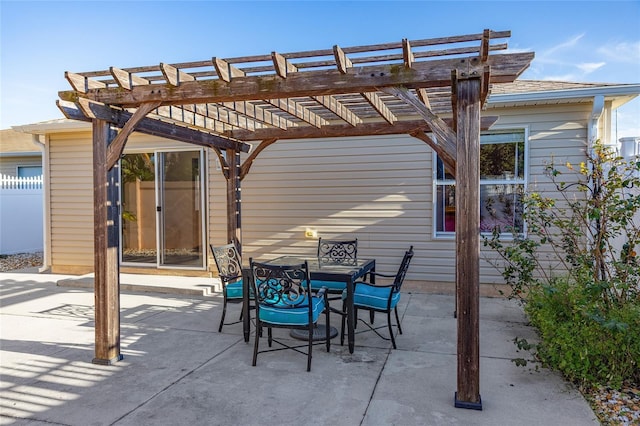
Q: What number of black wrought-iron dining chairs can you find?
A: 4